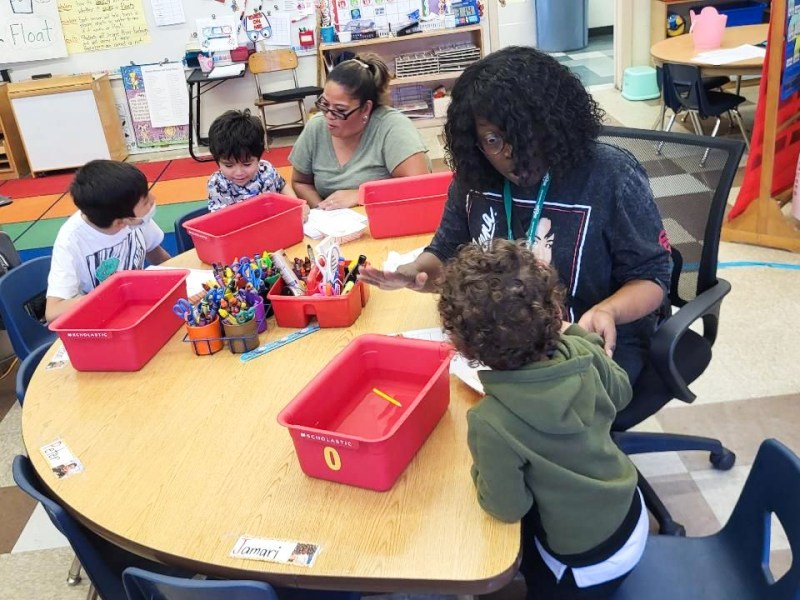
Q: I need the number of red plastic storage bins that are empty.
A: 3